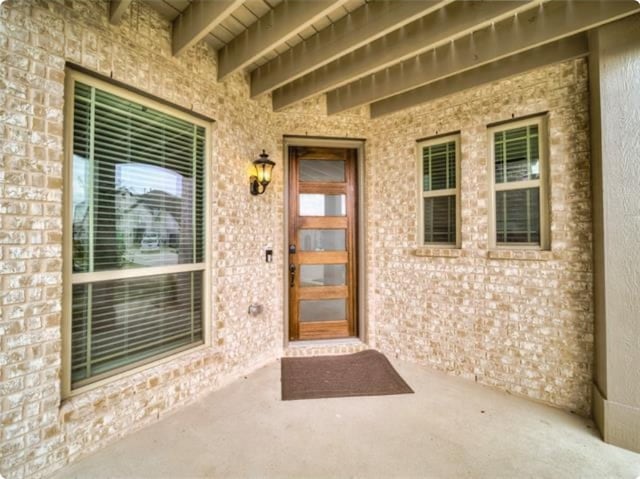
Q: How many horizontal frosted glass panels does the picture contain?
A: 5